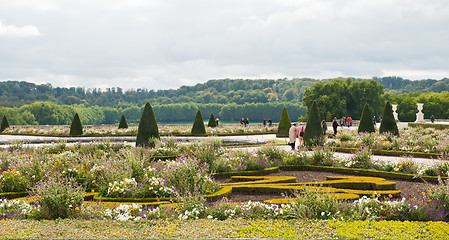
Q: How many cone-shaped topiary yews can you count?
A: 10